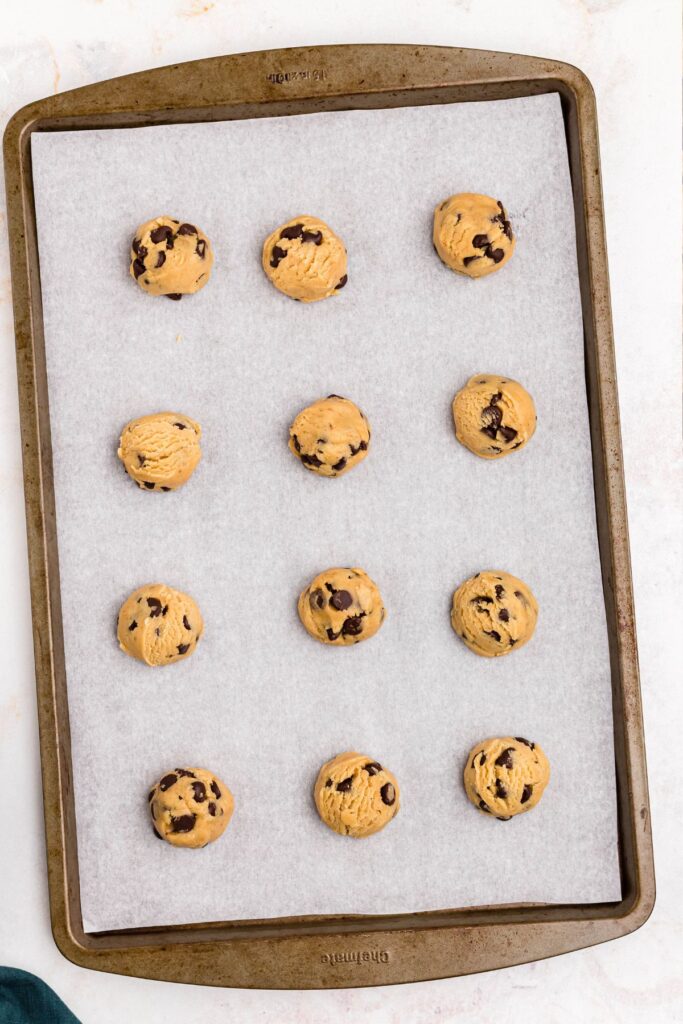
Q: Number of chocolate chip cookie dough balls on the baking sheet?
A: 12